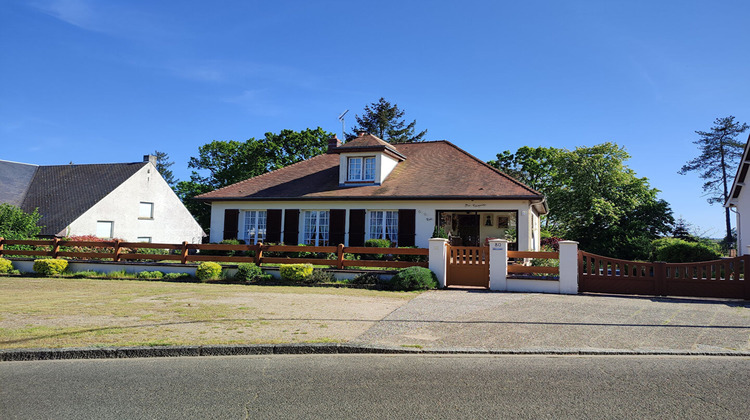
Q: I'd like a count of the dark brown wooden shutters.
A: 6